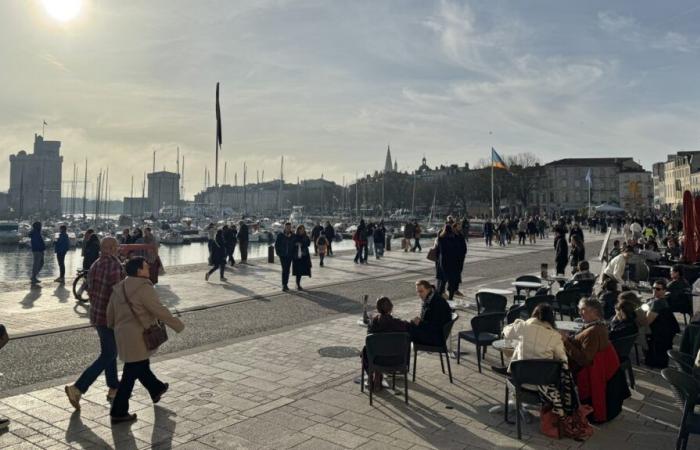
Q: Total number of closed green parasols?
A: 0